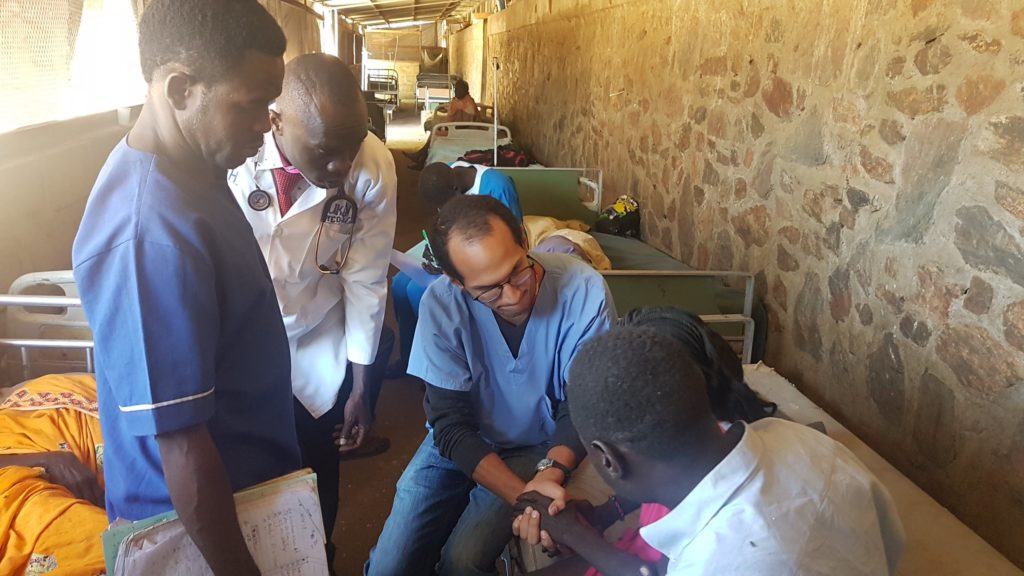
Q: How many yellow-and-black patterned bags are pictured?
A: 1